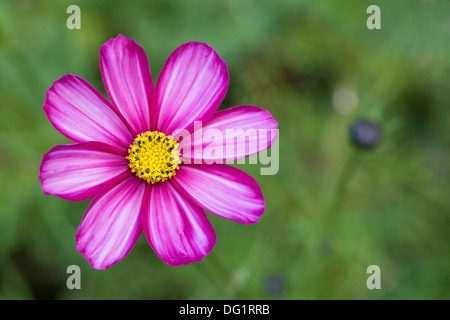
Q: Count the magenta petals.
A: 8